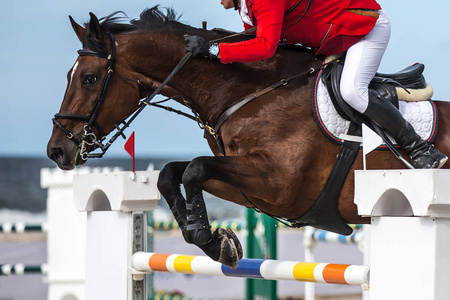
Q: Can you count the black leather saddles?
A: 1